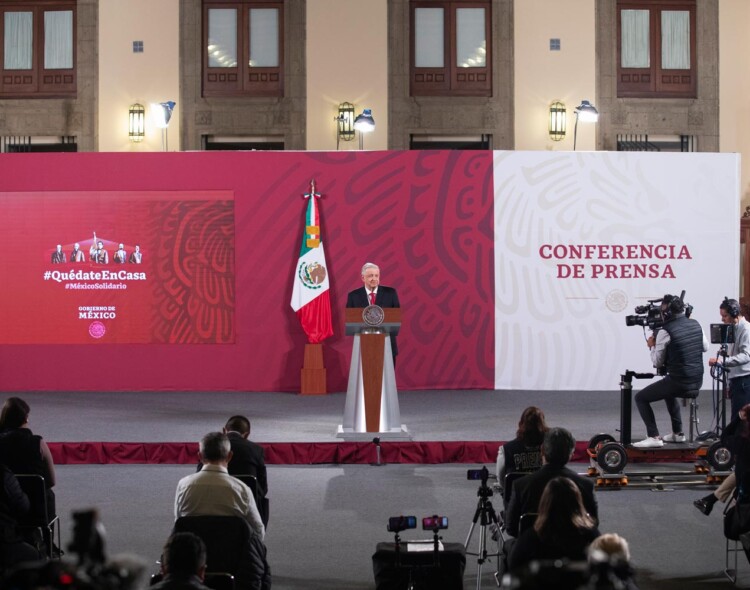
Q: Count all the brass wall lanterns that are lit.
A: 3